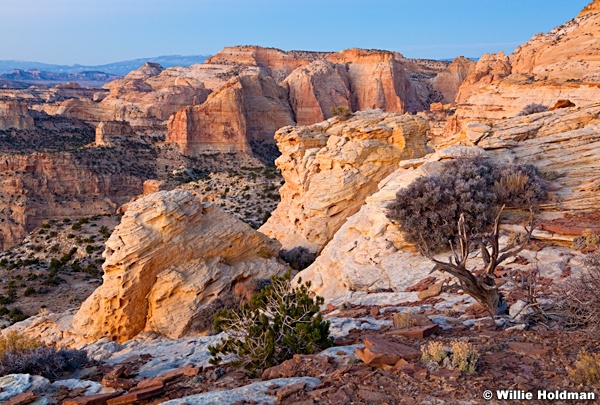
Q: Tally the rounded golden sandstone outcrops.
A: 2